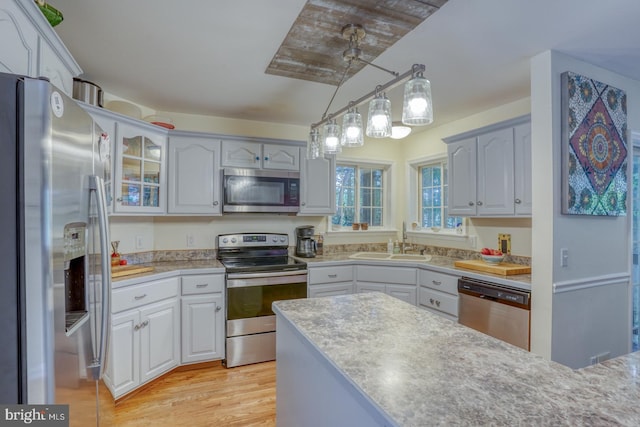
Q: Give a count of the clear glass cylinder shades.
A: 5